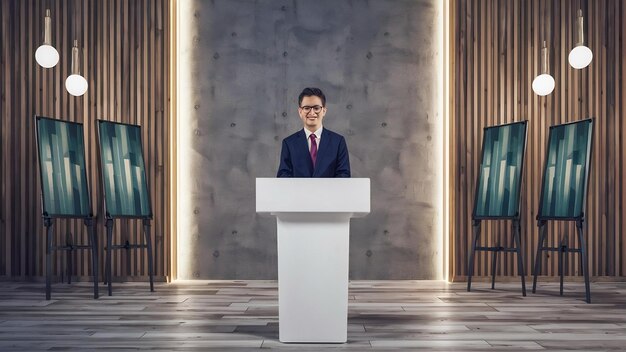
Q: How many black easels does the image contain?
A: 4